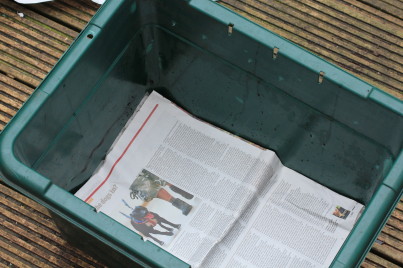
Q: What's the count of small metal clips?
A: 3